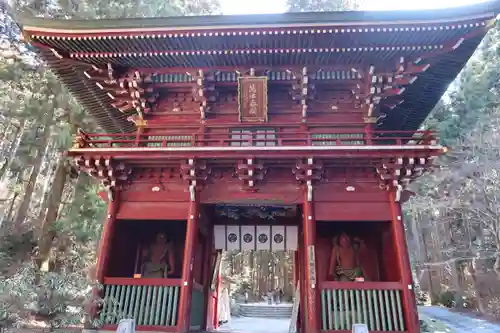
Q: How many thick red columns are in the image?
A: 4